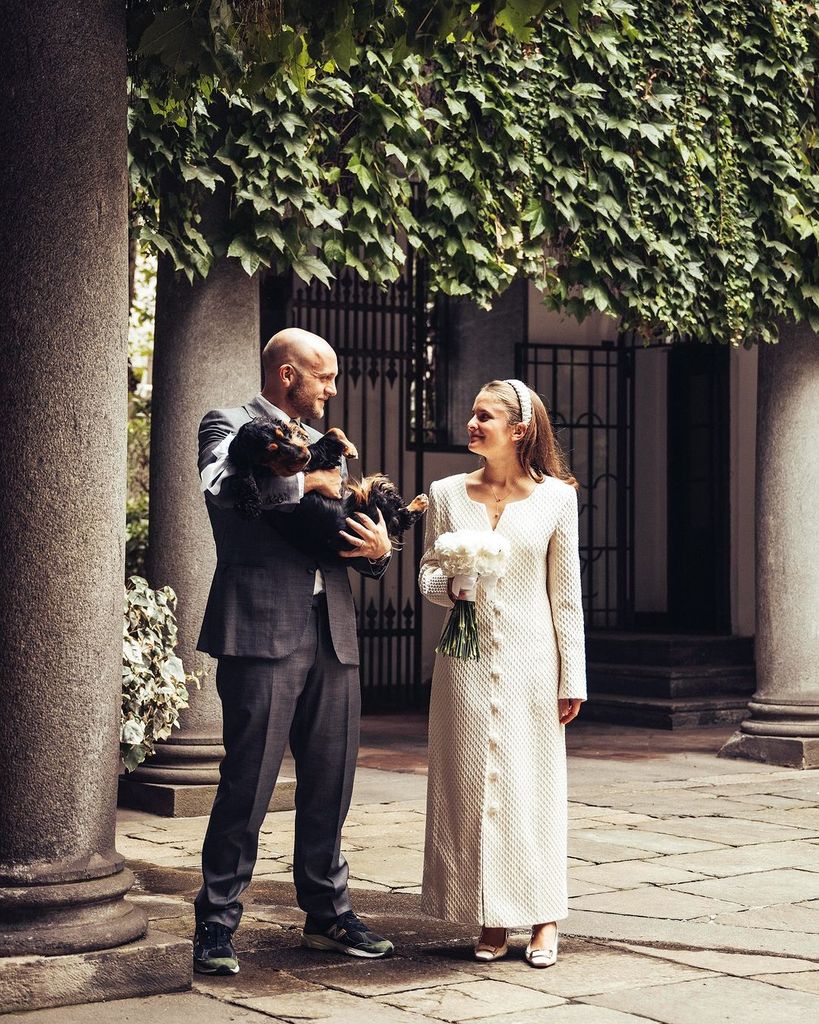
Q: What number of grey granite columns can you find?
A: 3